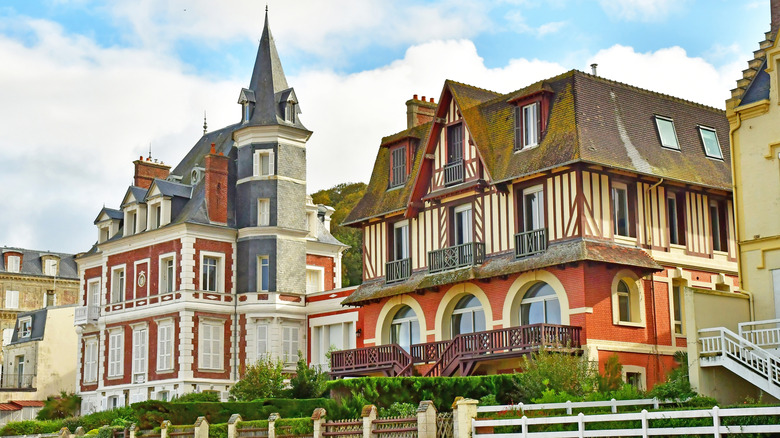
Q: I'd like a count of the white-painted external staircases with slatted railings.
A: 1